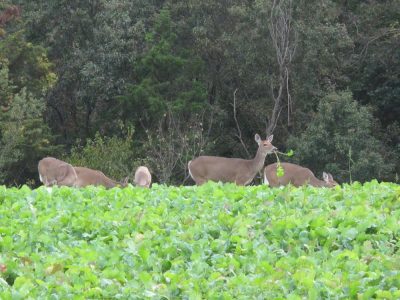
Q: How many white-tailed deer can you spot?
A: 5